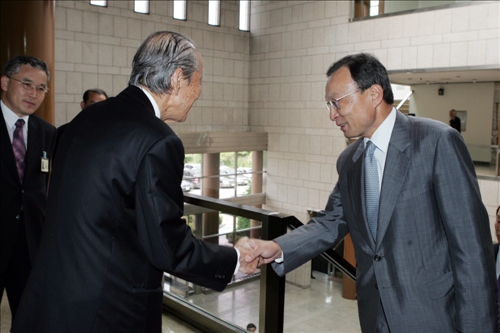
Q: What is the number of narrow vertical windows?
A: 5